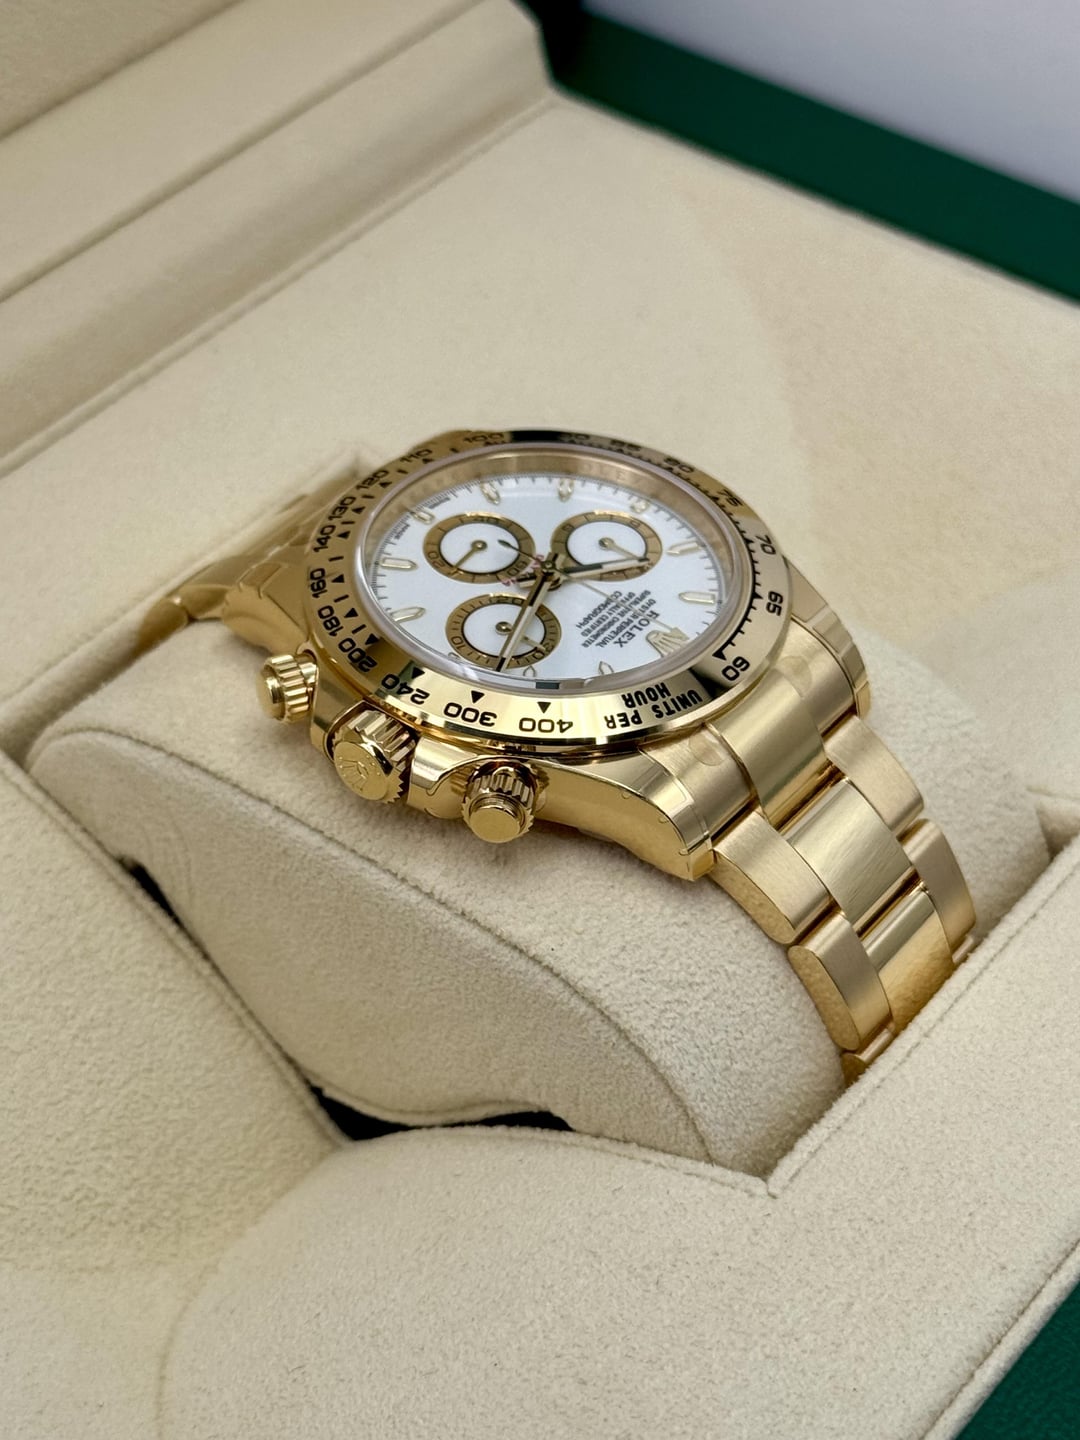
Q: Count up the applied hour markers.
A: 11